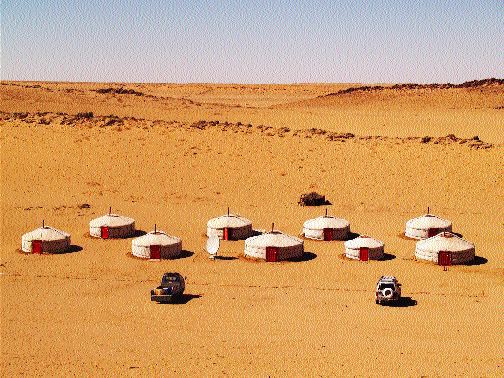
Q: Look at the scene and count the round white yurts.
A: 9